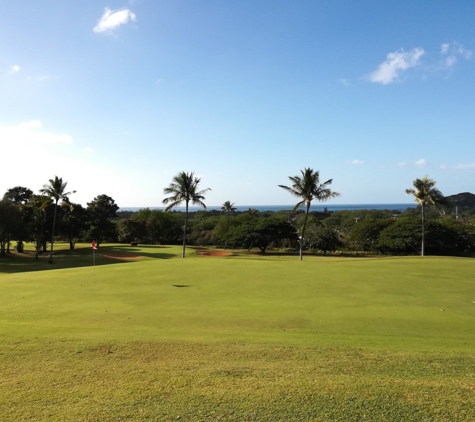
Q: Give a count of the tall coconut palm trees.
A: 4